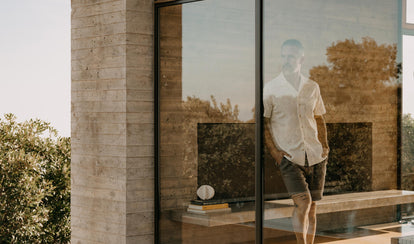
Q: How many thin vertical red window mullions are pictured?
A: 0